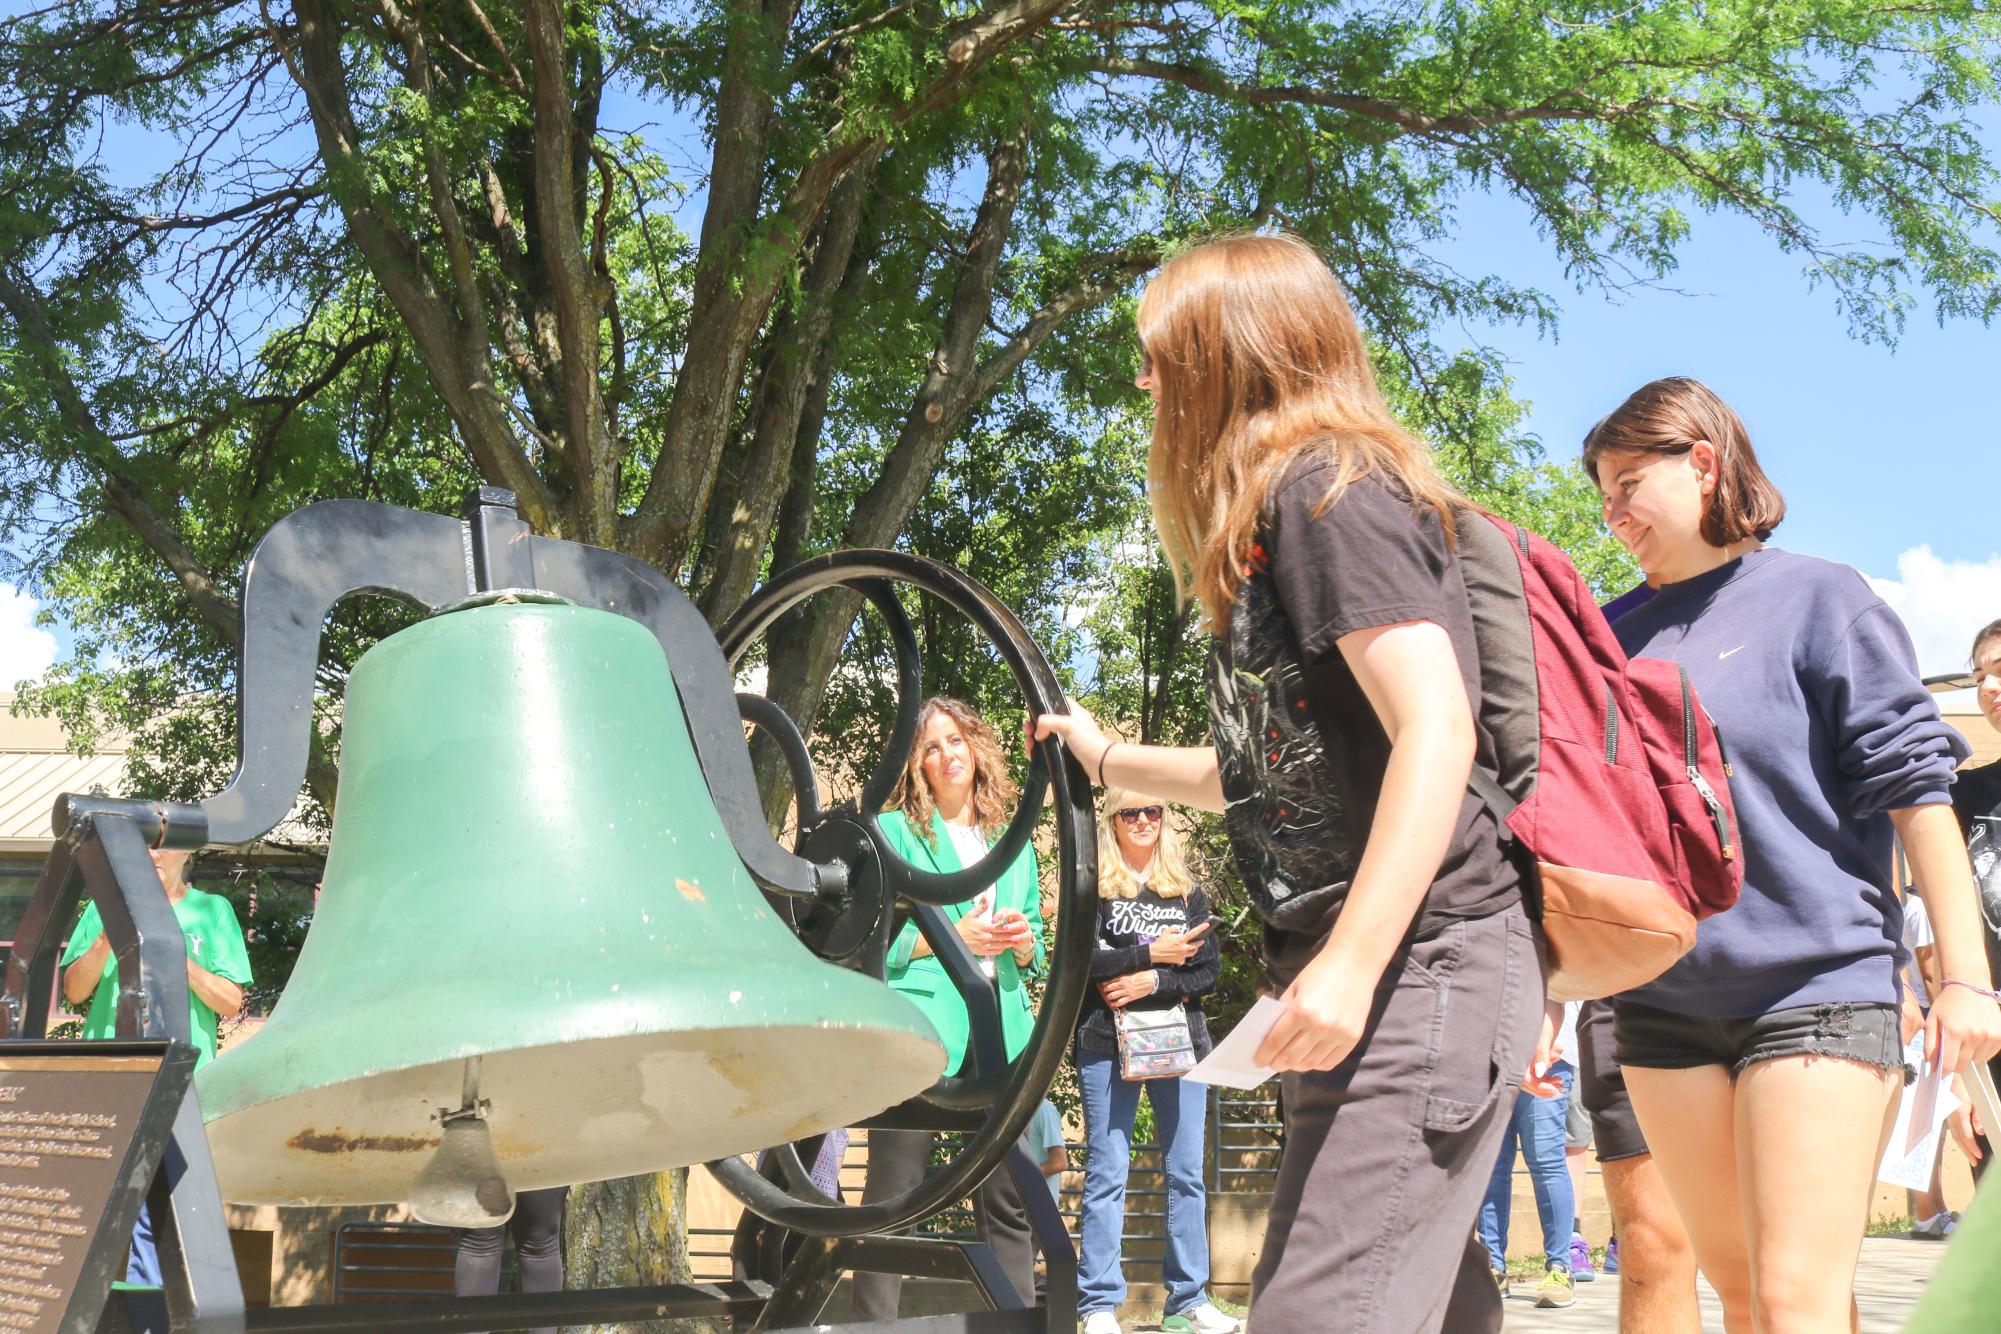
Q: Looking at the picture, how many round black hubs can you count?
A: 1